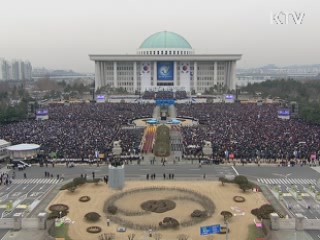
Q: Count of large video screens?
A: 4